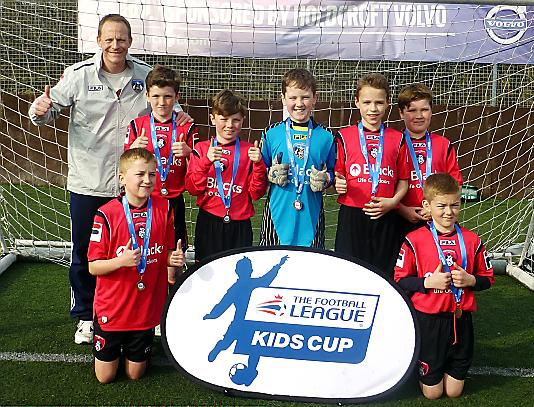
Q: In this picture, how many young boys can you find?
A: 7